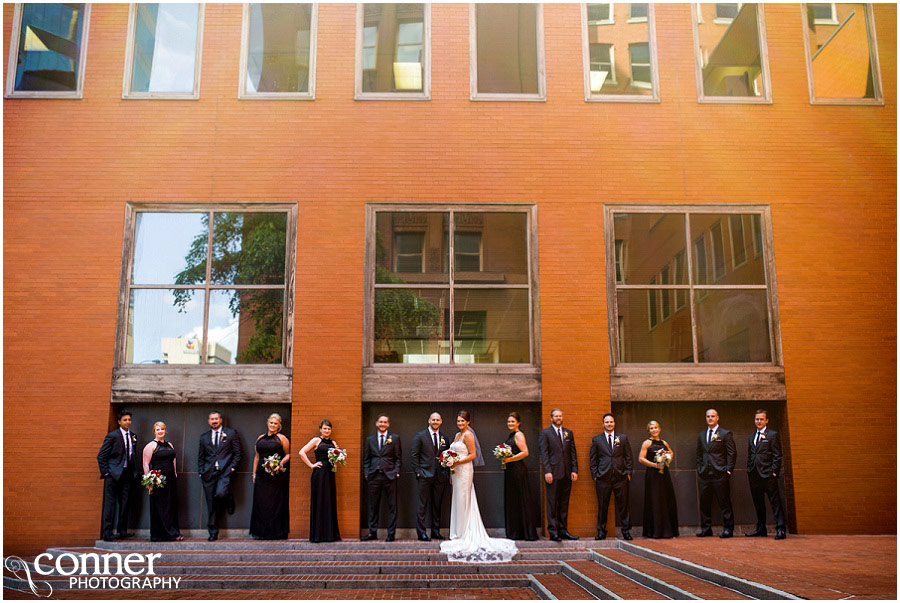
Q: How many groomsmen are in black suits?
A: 7